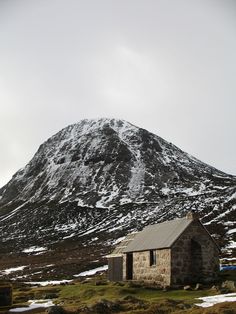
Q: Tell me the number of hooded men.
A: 0